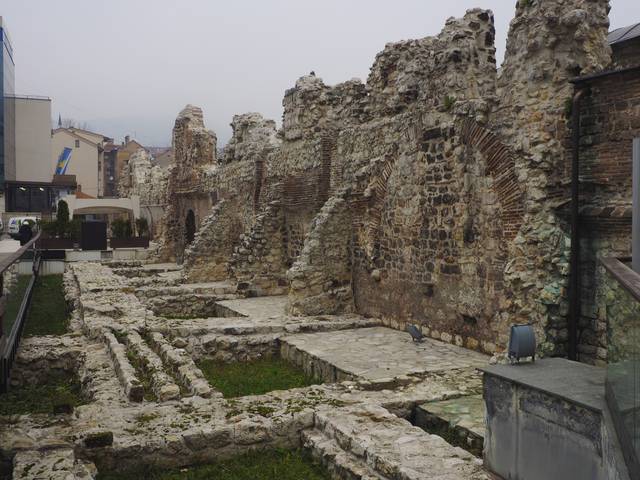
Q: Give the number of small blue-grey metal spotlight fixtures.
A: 2